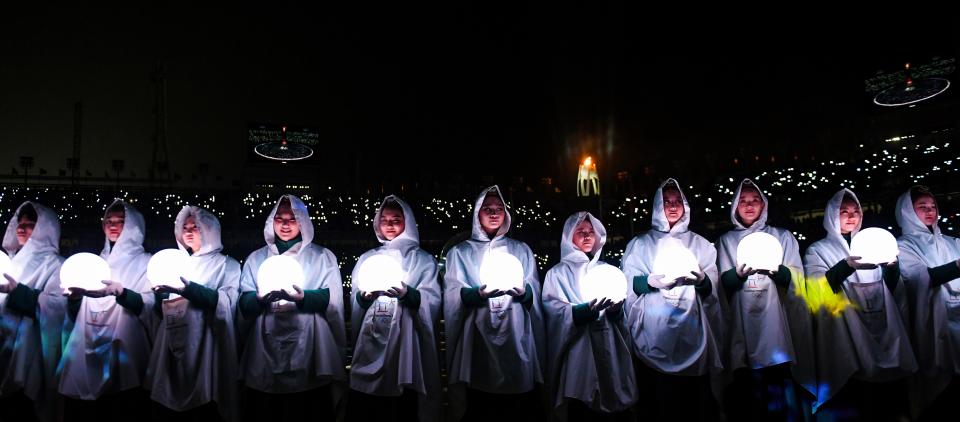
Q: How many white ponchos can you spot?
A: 11